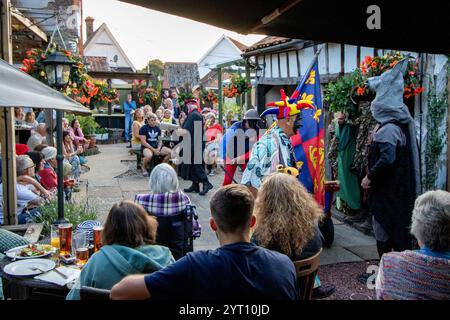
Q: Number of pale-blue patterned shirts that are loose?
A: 1